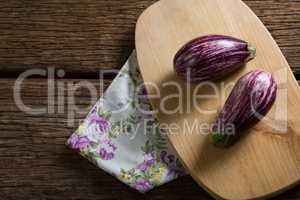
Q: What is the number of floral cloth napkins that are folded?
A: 1